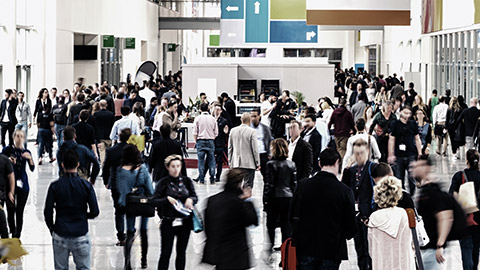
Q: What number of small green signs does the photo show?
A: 3